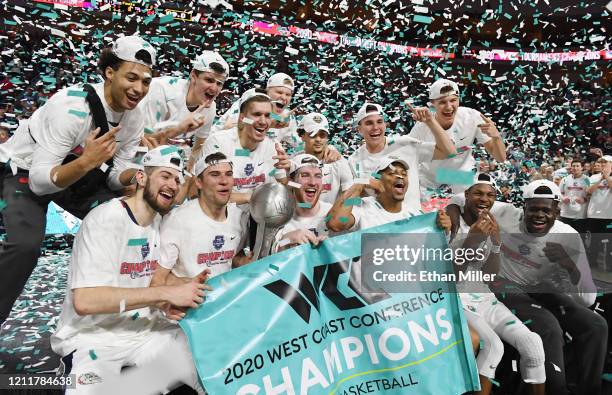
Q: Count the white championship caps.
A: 13